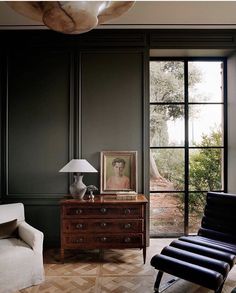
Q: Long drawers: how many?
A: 3